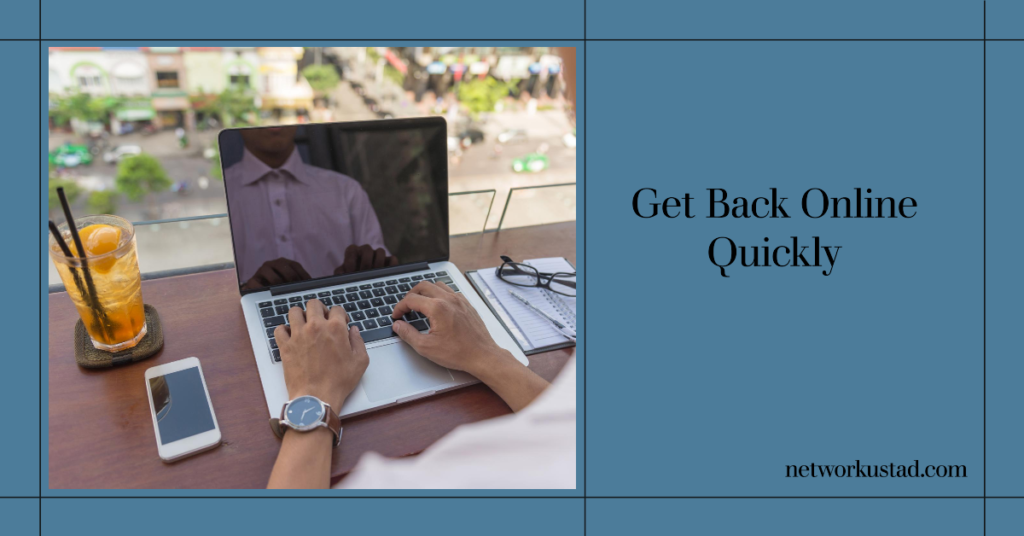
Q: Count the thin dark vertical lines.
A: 3